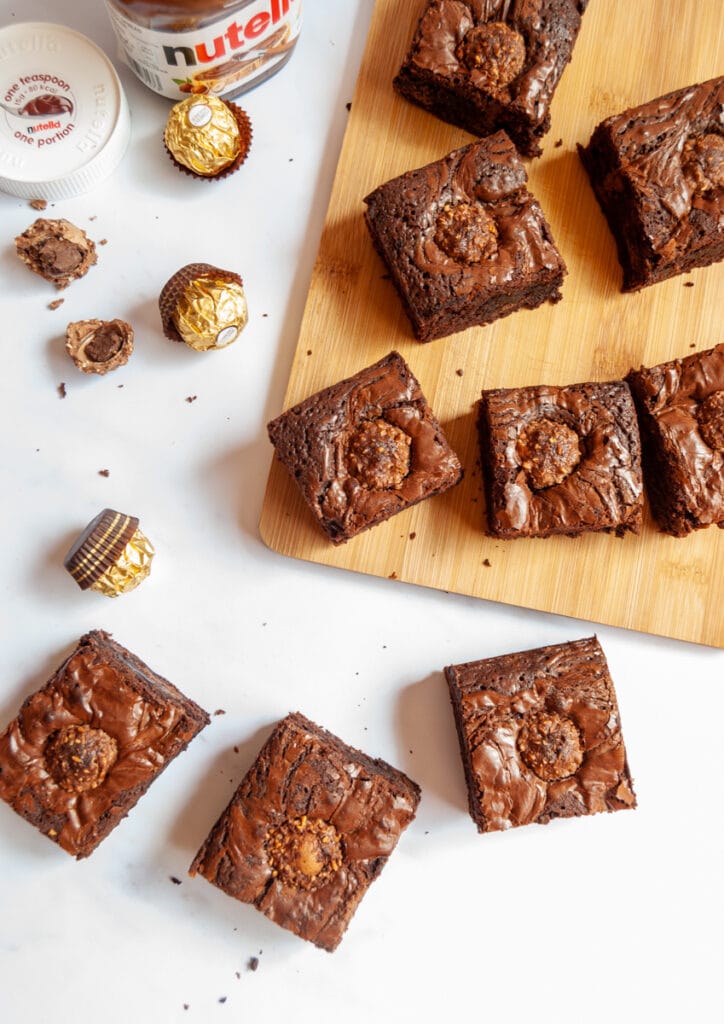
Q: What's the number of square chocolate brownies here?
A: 9